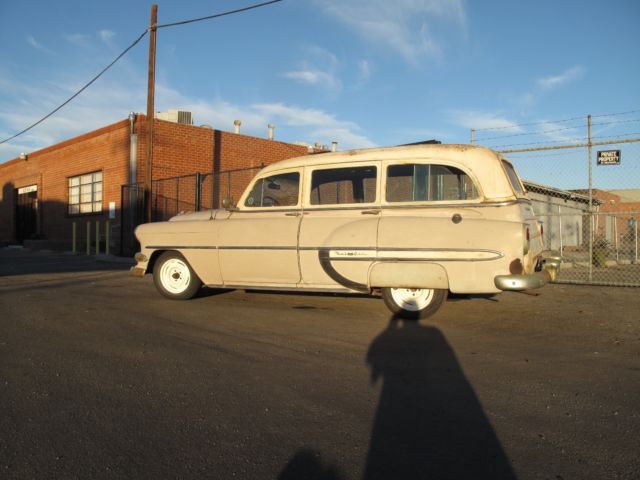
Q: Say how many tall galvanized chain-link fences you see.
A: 1